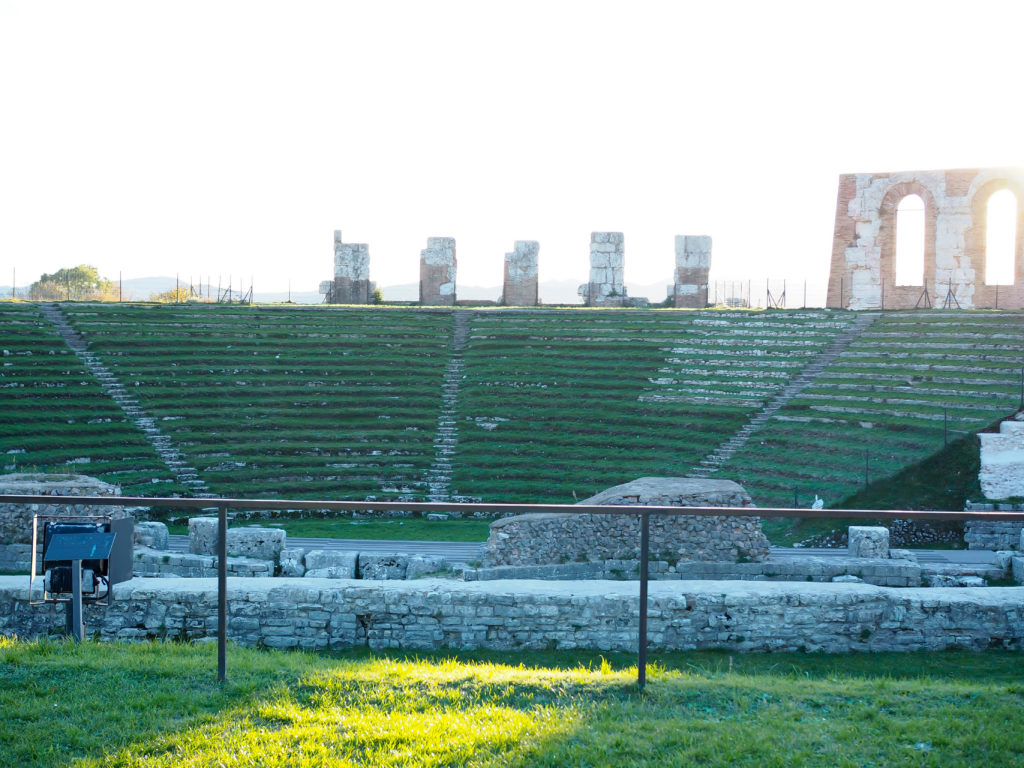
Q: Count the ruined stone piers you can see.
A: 5